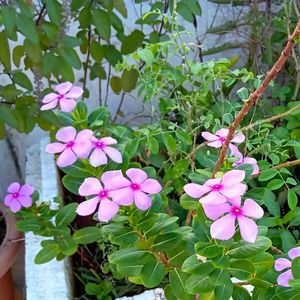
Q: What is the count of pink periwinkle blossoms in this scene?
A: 11